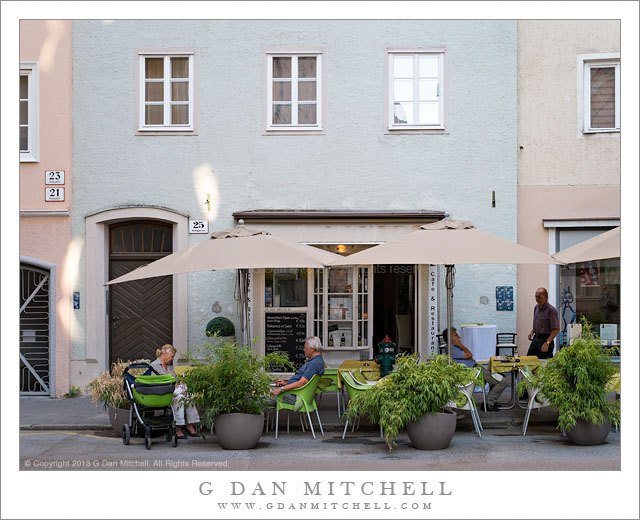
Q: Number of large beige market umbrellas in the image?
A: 3